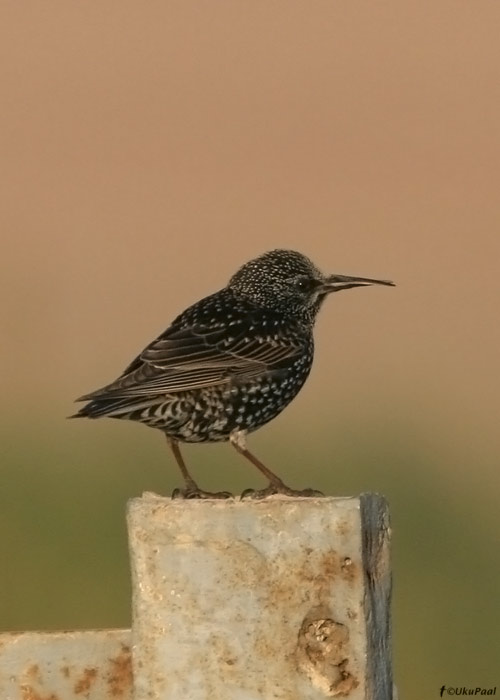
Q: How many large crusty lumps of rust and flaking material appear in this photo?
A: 1